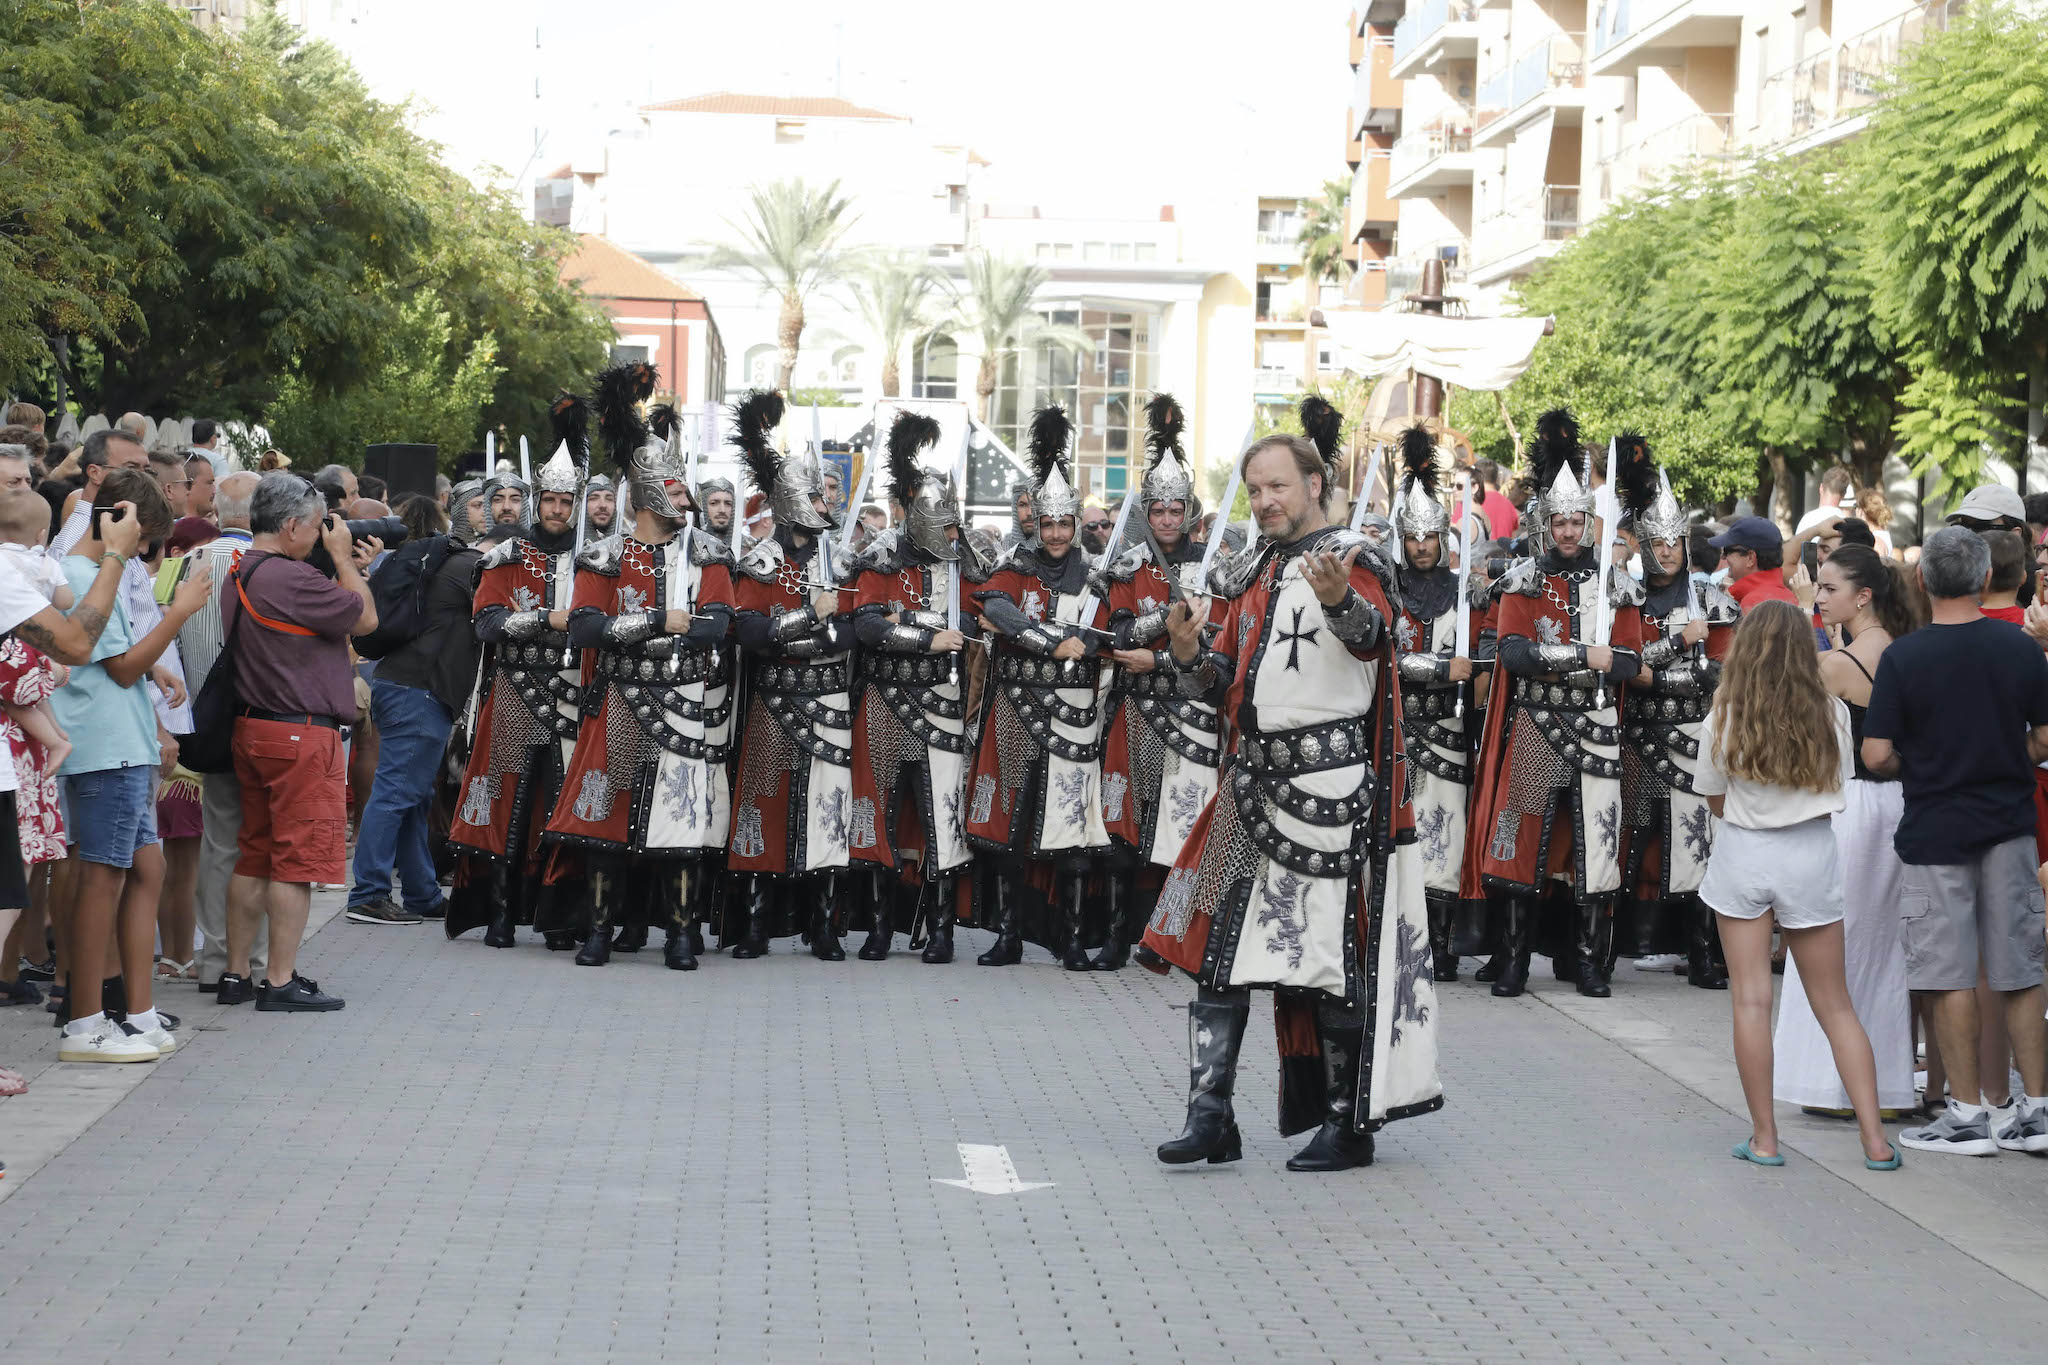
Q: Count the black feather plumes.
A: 11